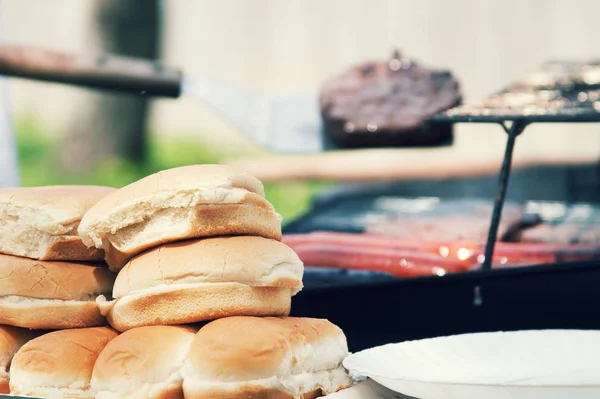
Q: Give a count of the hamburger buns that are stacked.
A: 8